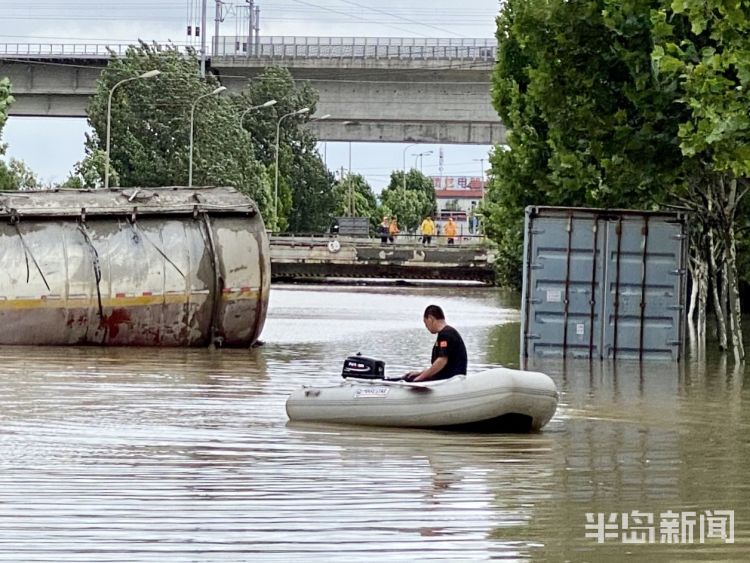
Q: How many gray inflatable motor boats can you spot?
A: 1